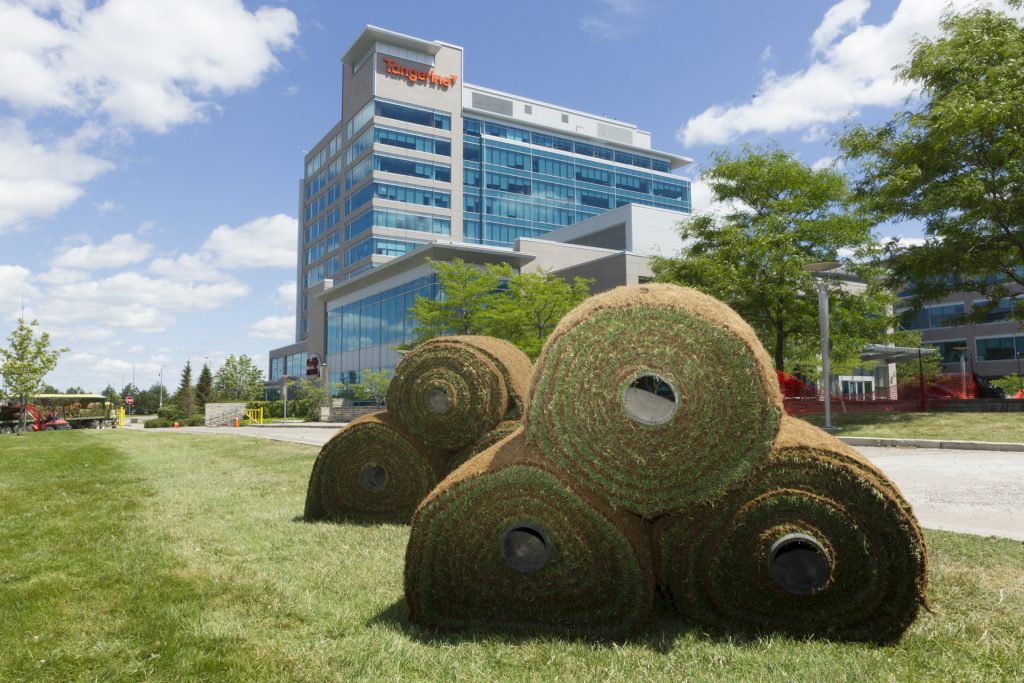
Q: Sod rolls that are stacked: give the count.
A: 6